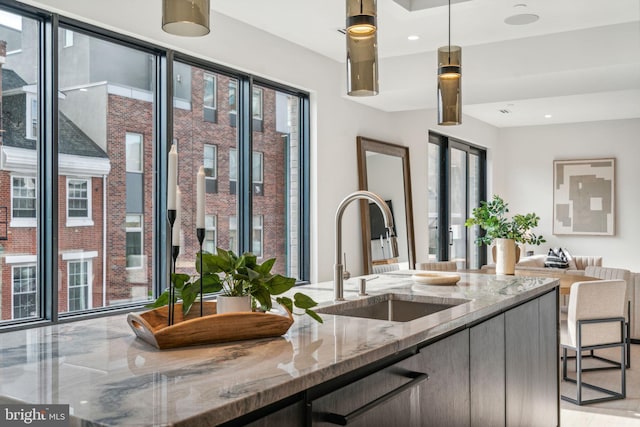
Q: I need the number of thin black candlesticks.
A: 3